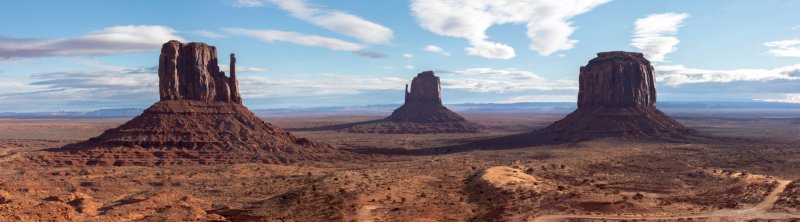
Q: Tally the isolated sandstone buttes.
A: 3